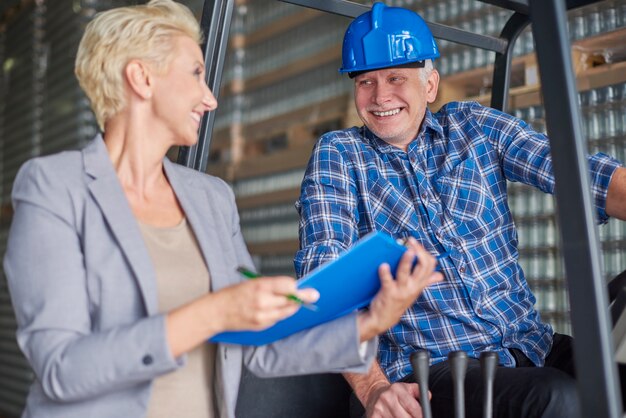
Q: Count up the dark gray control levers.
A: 3